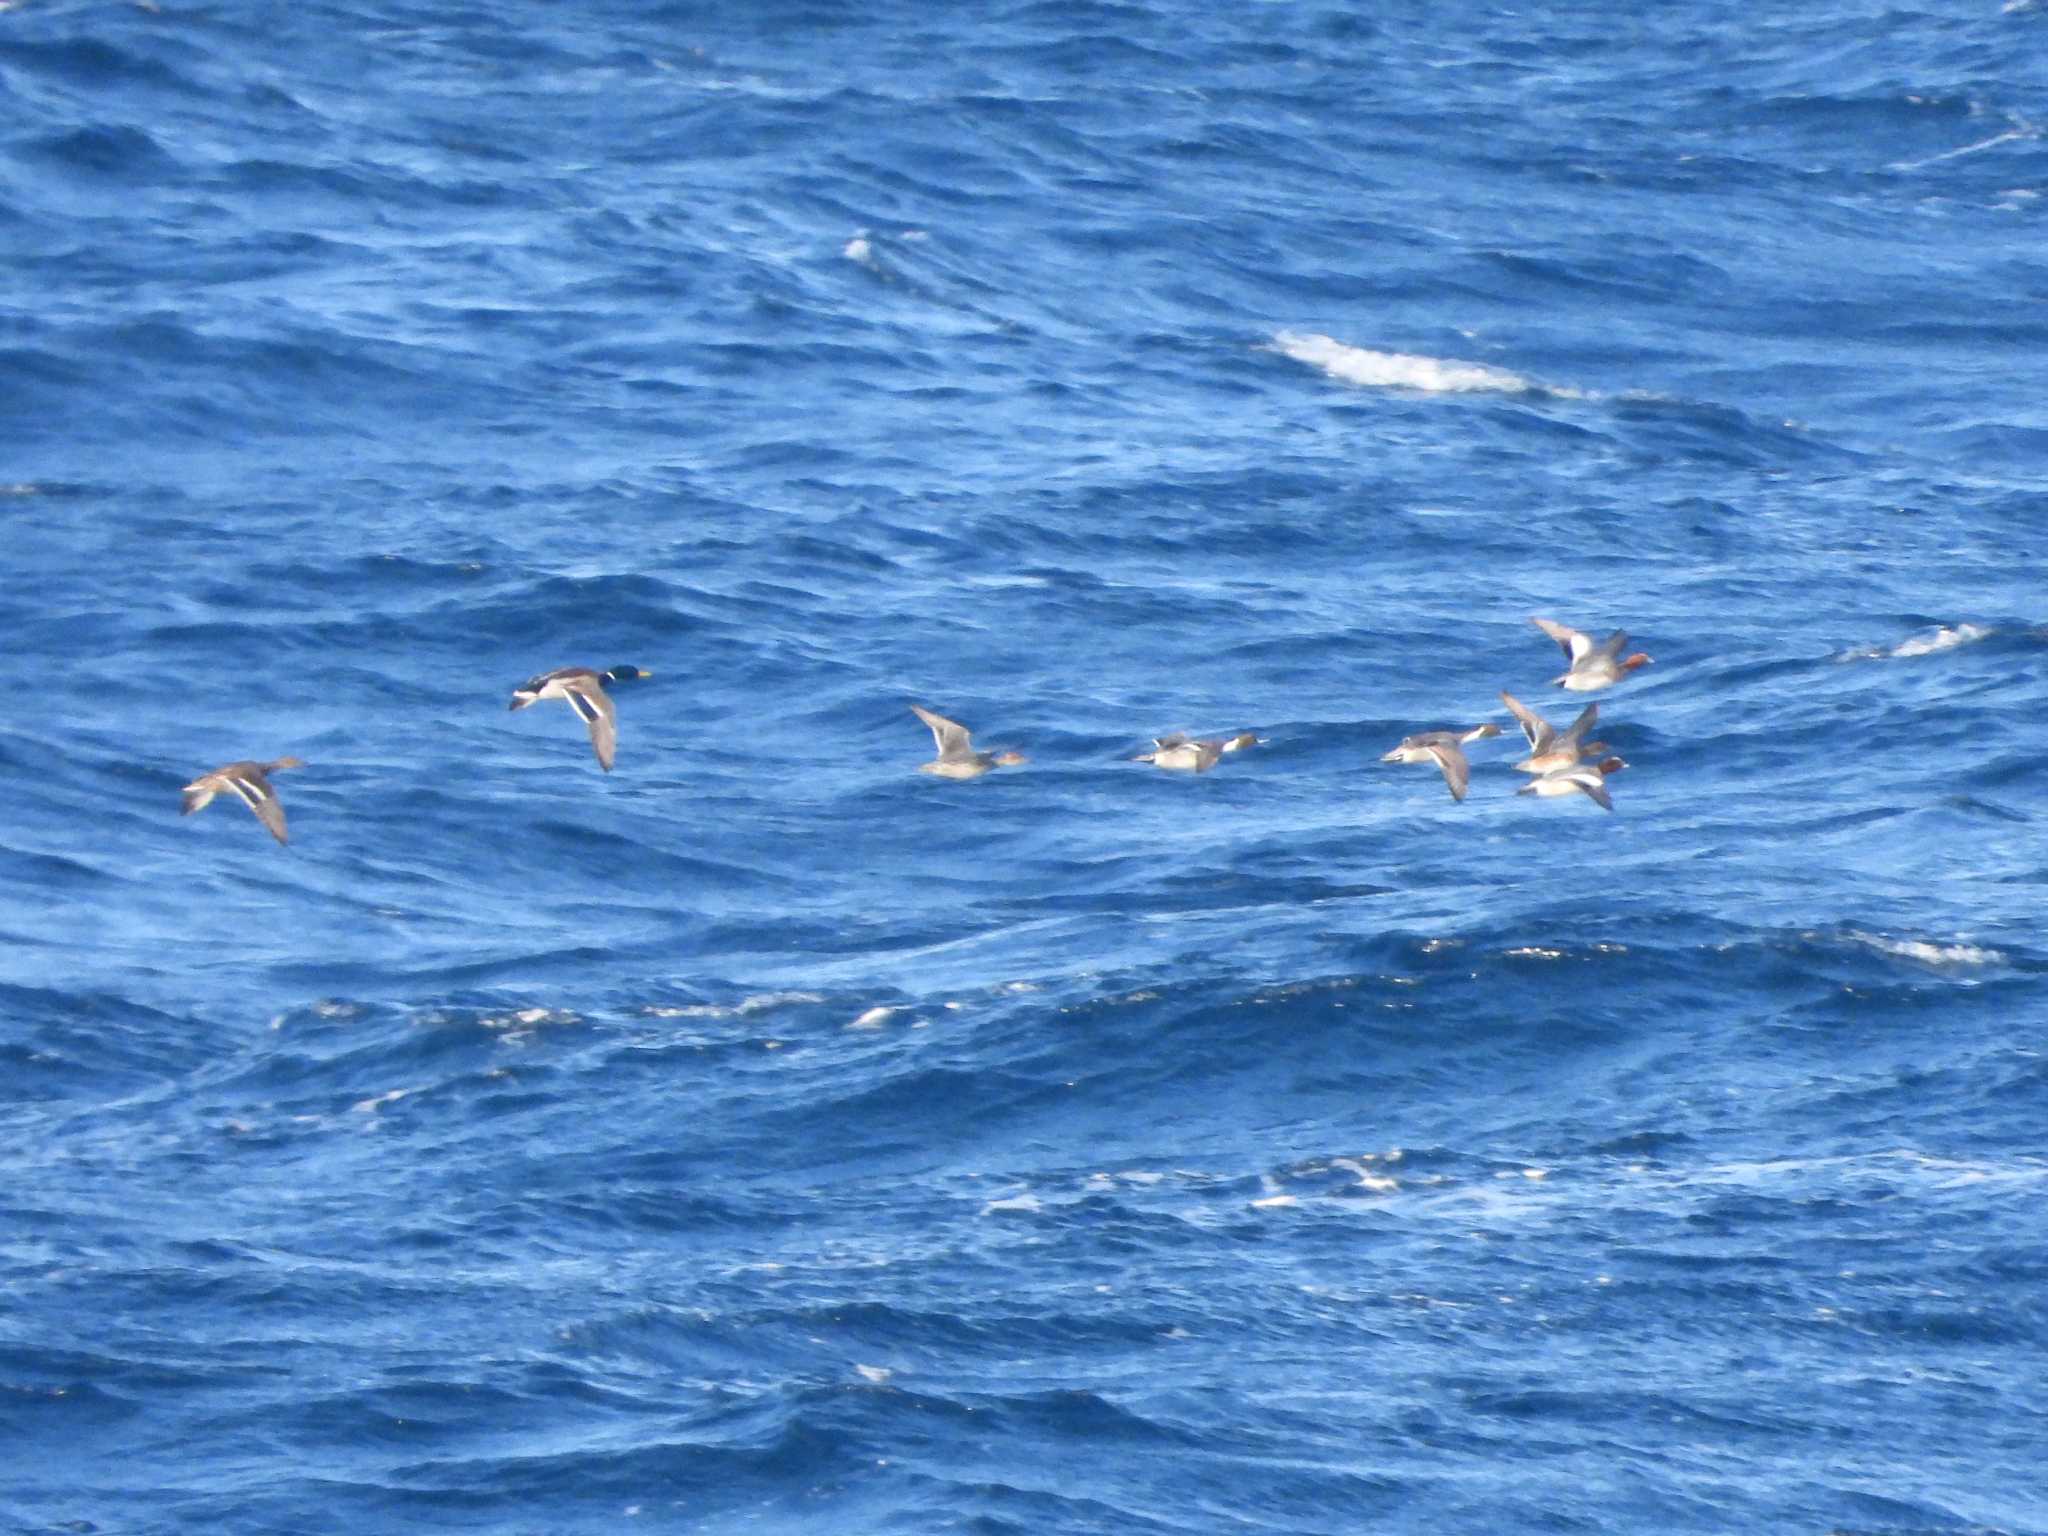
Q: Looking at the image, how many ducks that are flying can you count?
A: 8